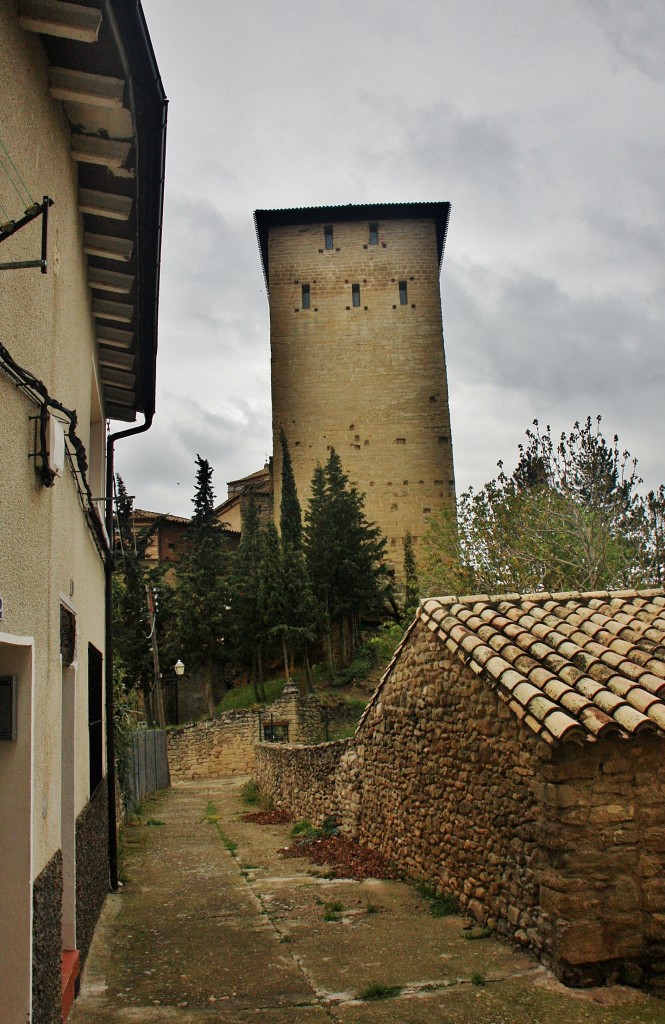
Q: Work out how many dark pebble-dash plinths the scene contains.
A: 2